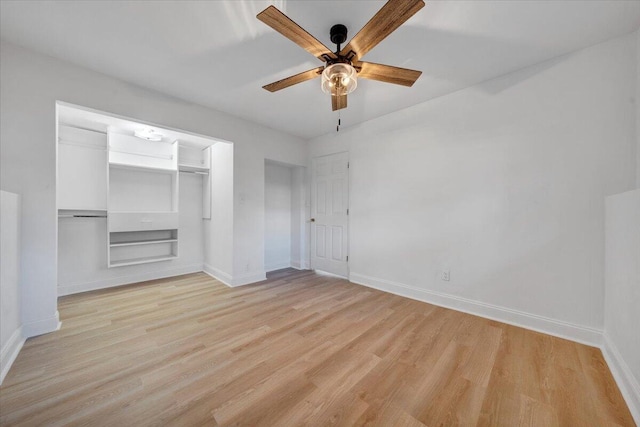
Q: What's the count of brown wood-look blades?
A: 5